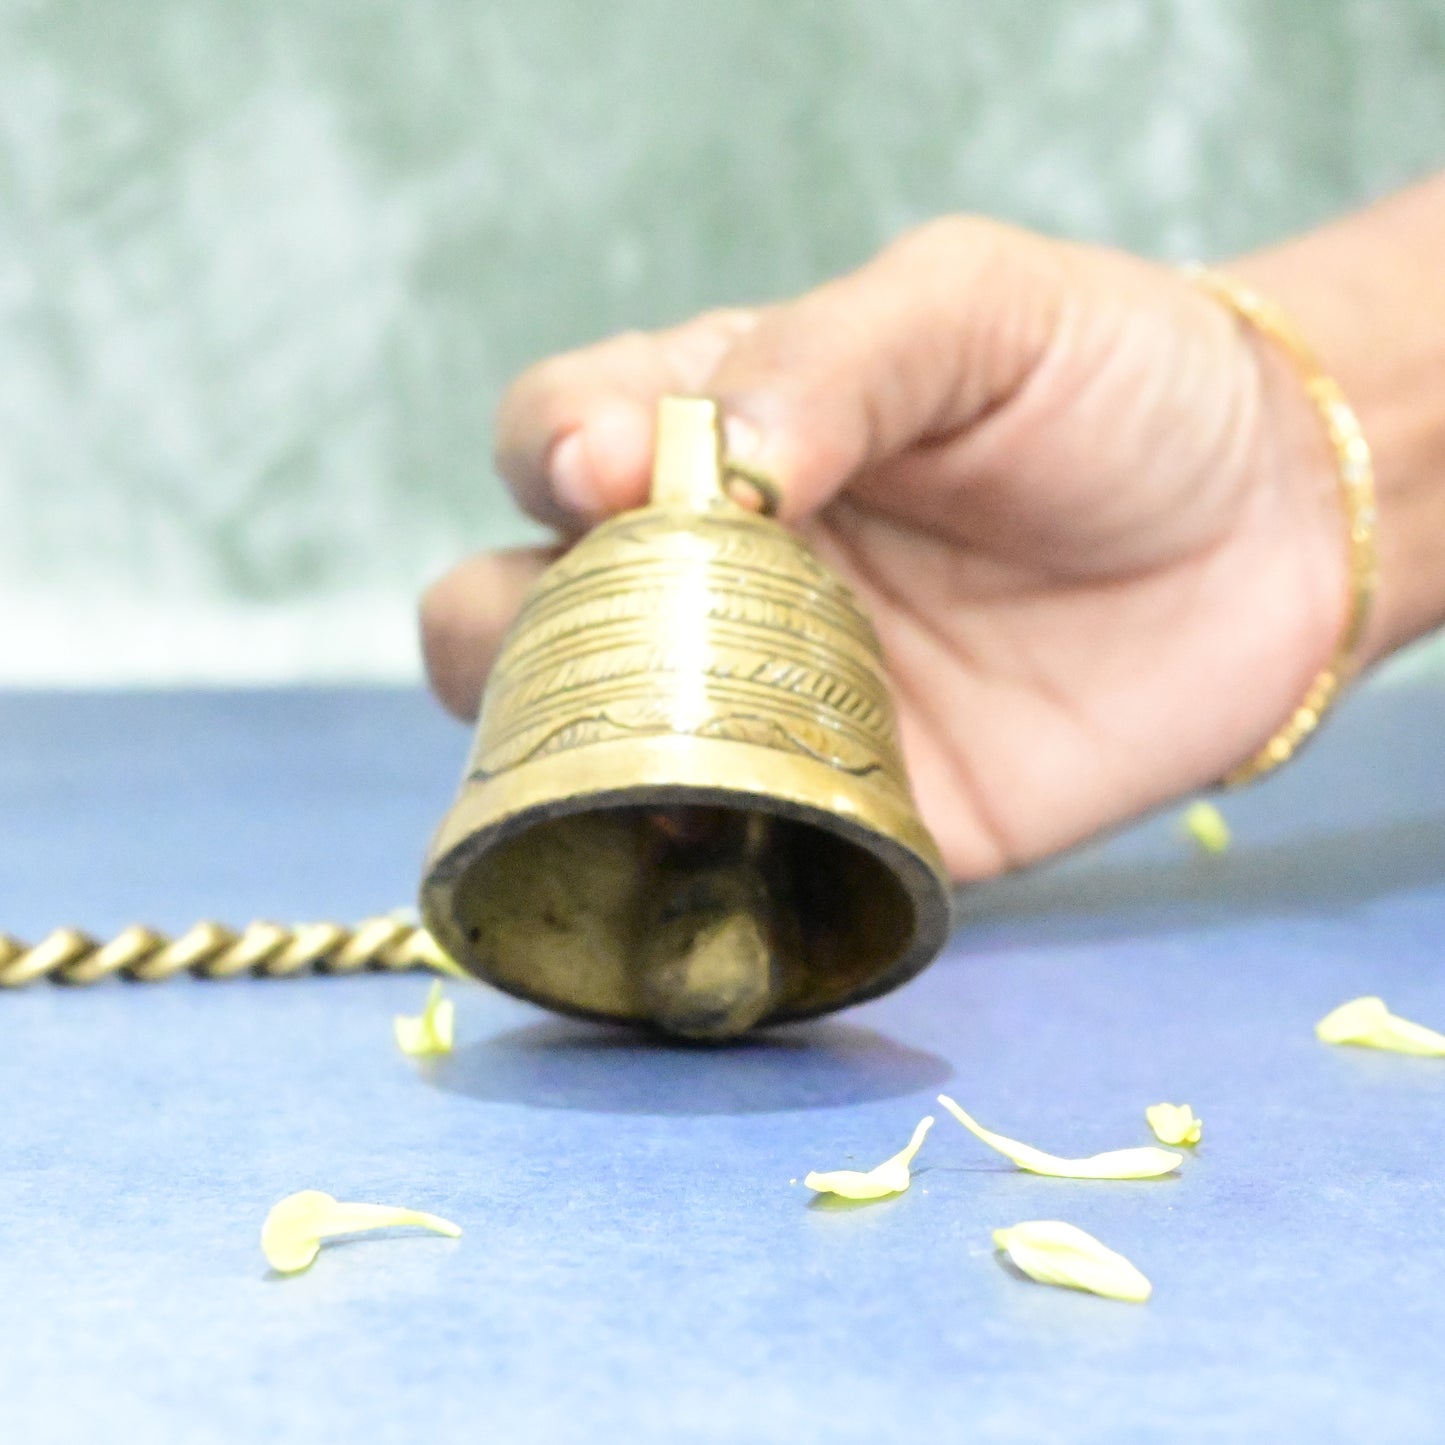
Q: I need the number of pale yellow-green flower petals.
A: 8